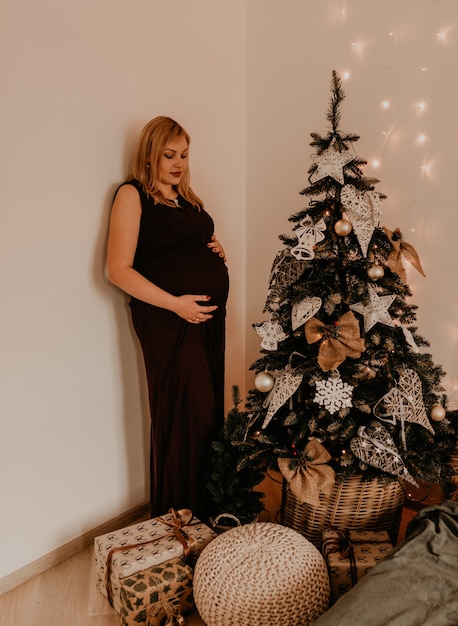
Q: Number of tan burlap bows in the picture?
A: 3